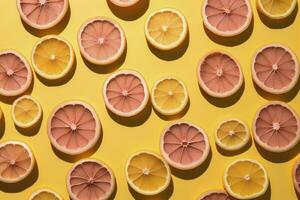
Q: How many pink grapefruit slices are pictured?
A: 15